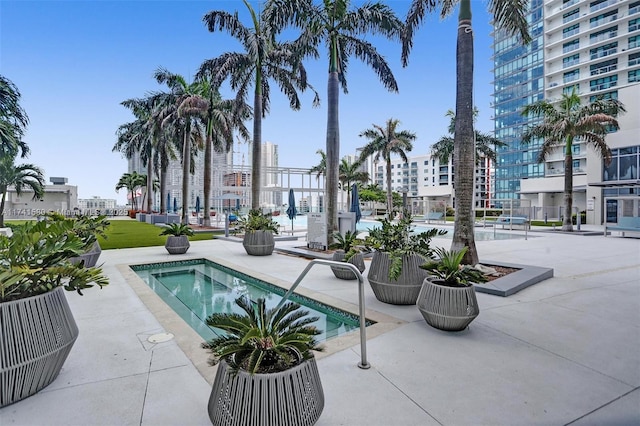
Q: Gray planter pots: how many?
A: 8